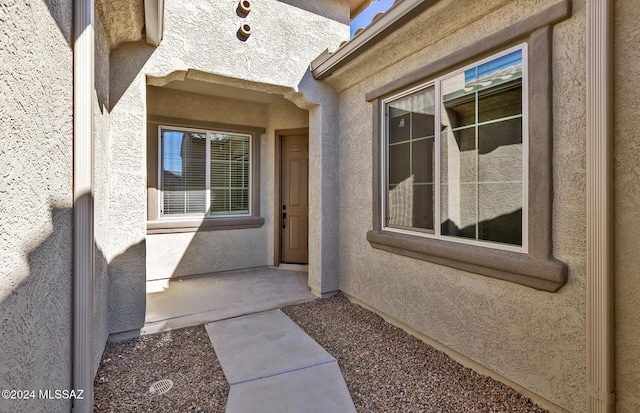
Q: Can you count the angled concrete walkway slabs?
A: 2